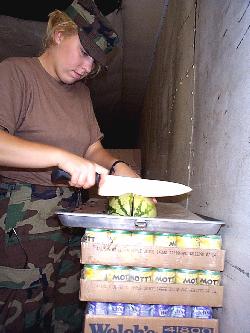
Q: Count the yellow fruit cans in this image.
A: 12